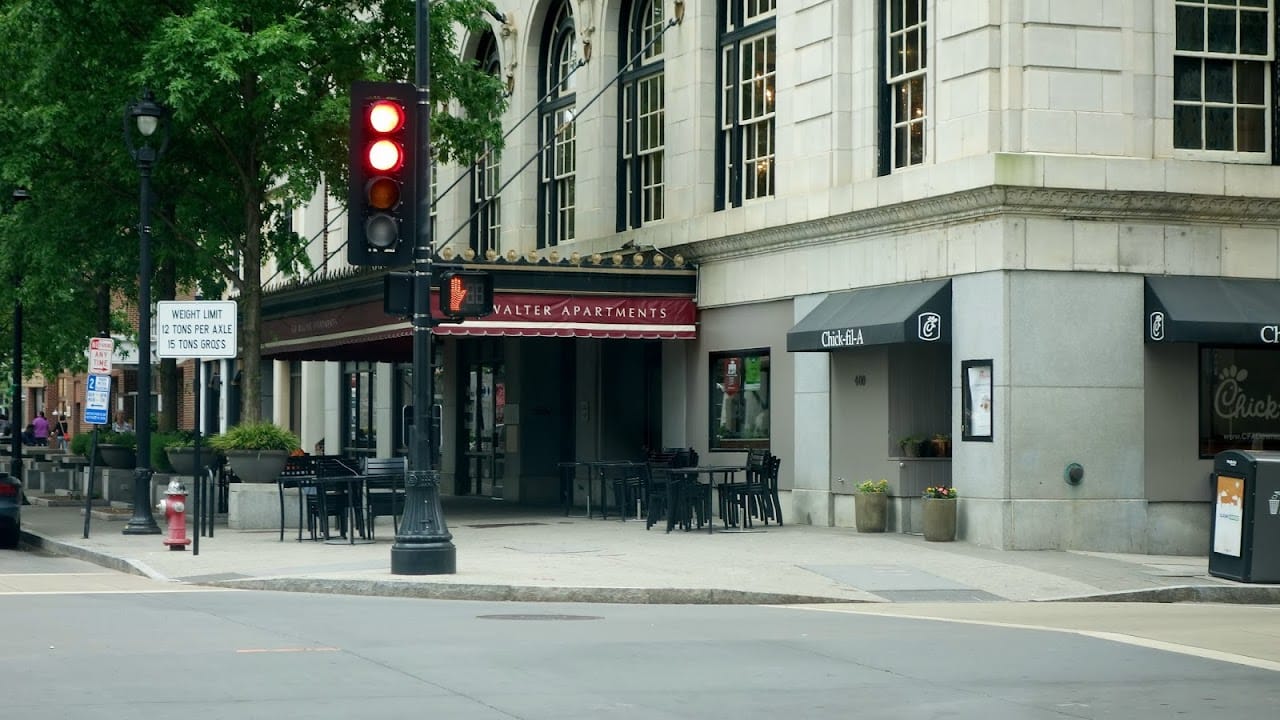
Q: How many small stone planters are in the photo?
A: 2